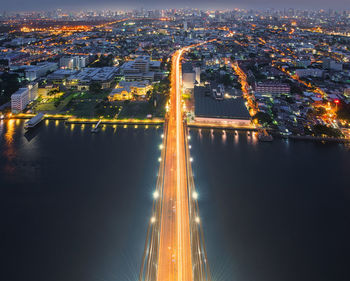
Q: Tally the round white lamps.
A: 10